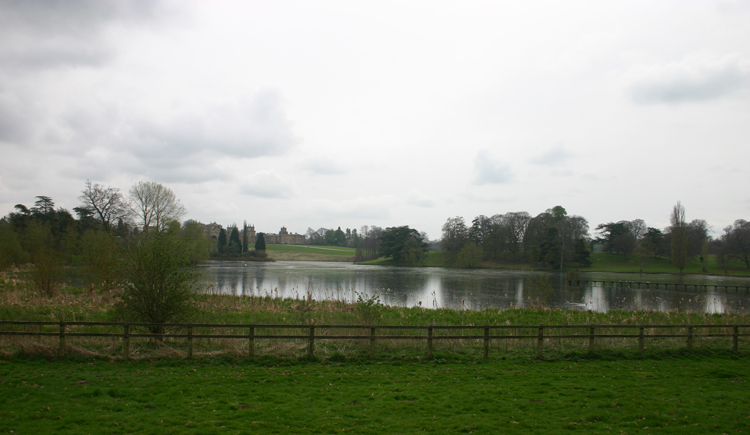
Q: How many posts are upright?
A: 13